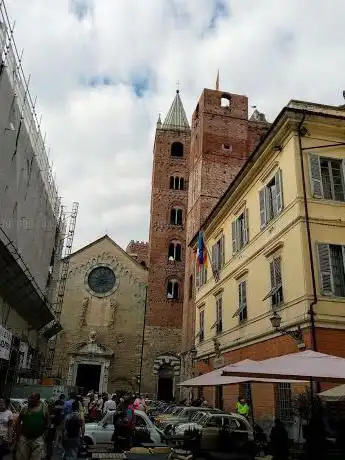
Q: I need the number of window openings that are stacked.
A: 5